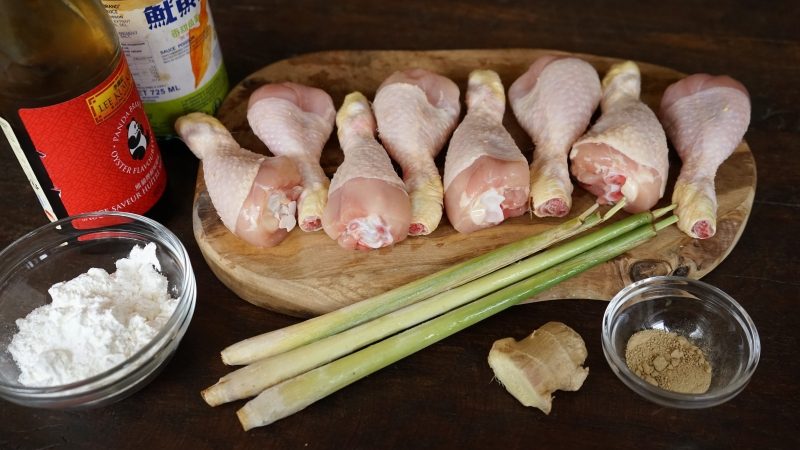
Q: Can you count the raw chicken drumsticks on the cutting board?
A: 8